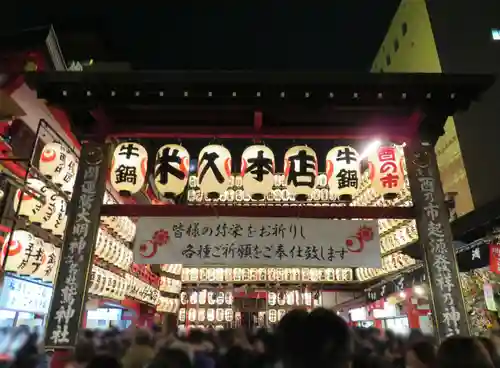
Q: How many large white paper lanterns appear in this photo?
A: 7